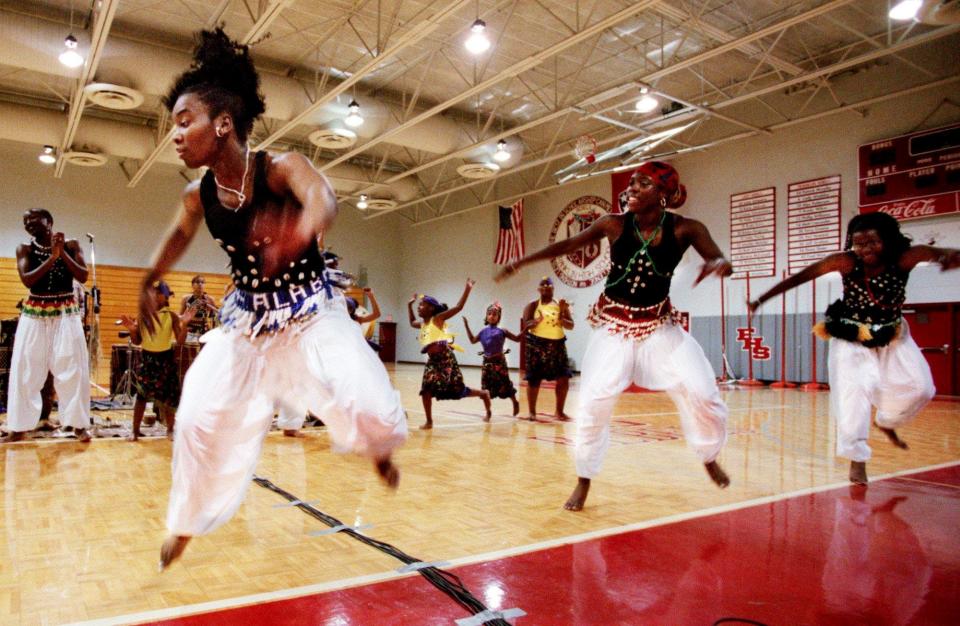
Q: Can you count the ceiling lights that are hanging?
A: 8